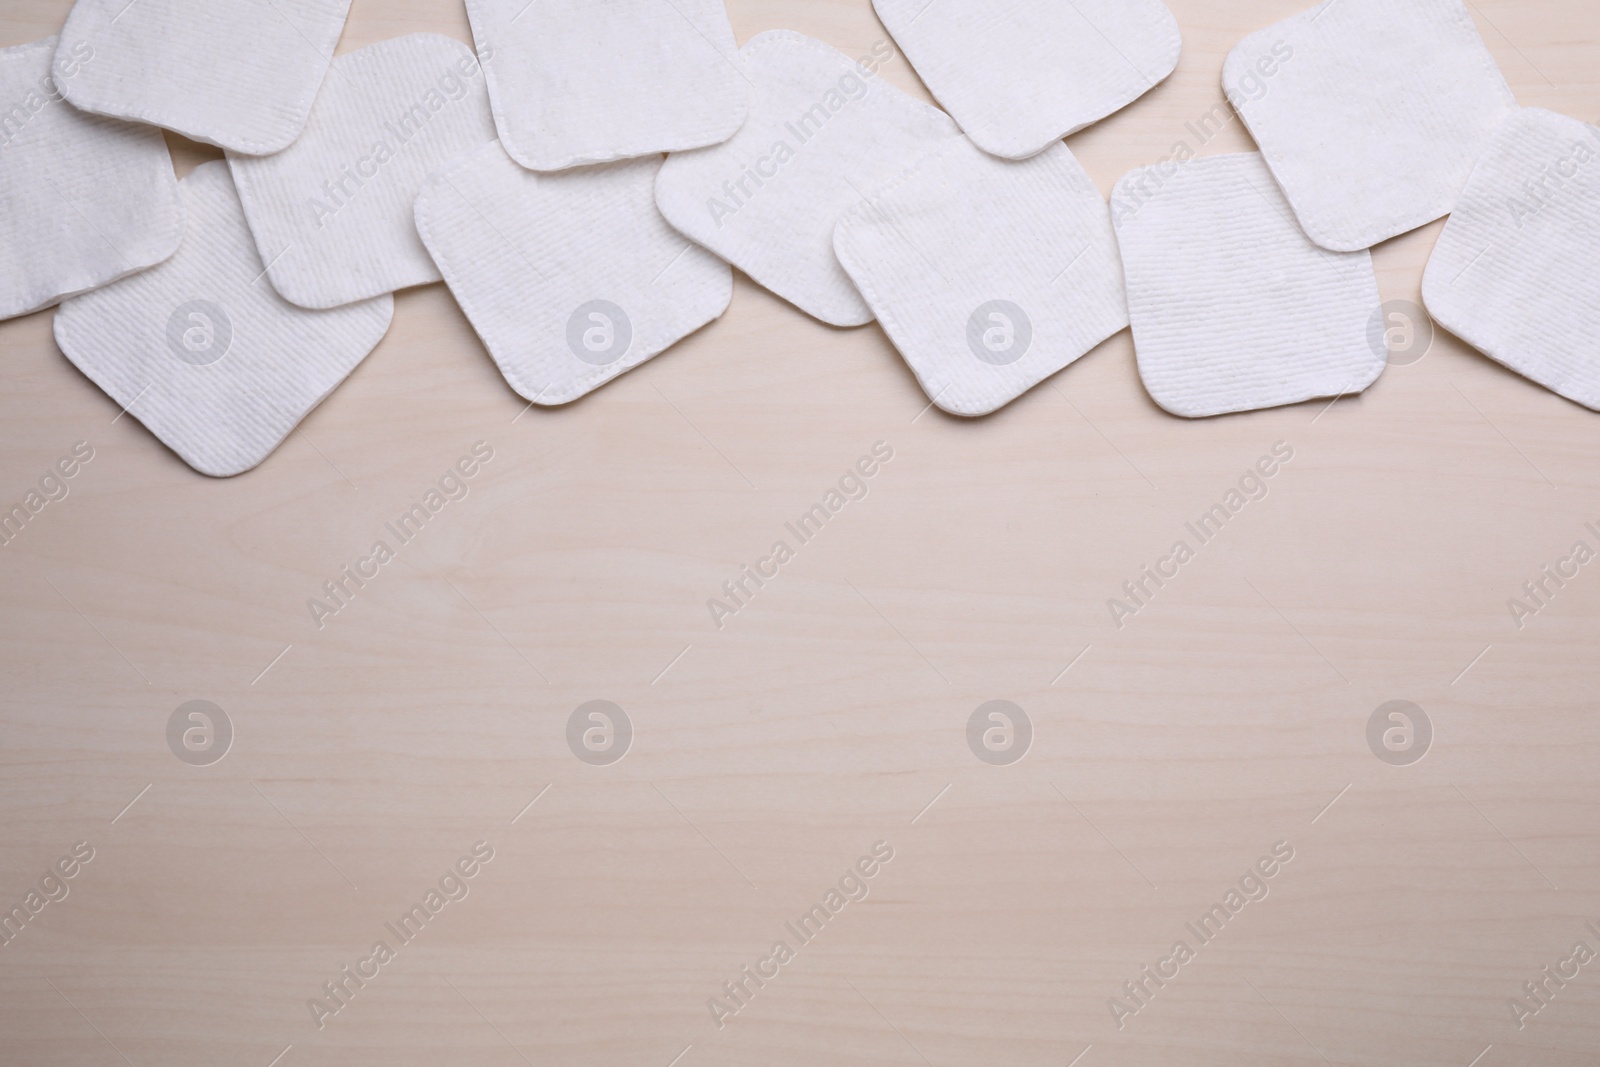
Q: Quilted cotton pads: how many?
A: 12